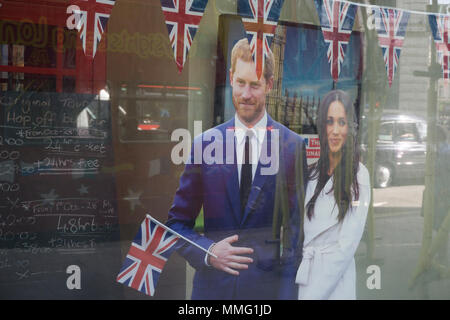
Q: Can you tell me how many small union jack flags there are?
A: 7